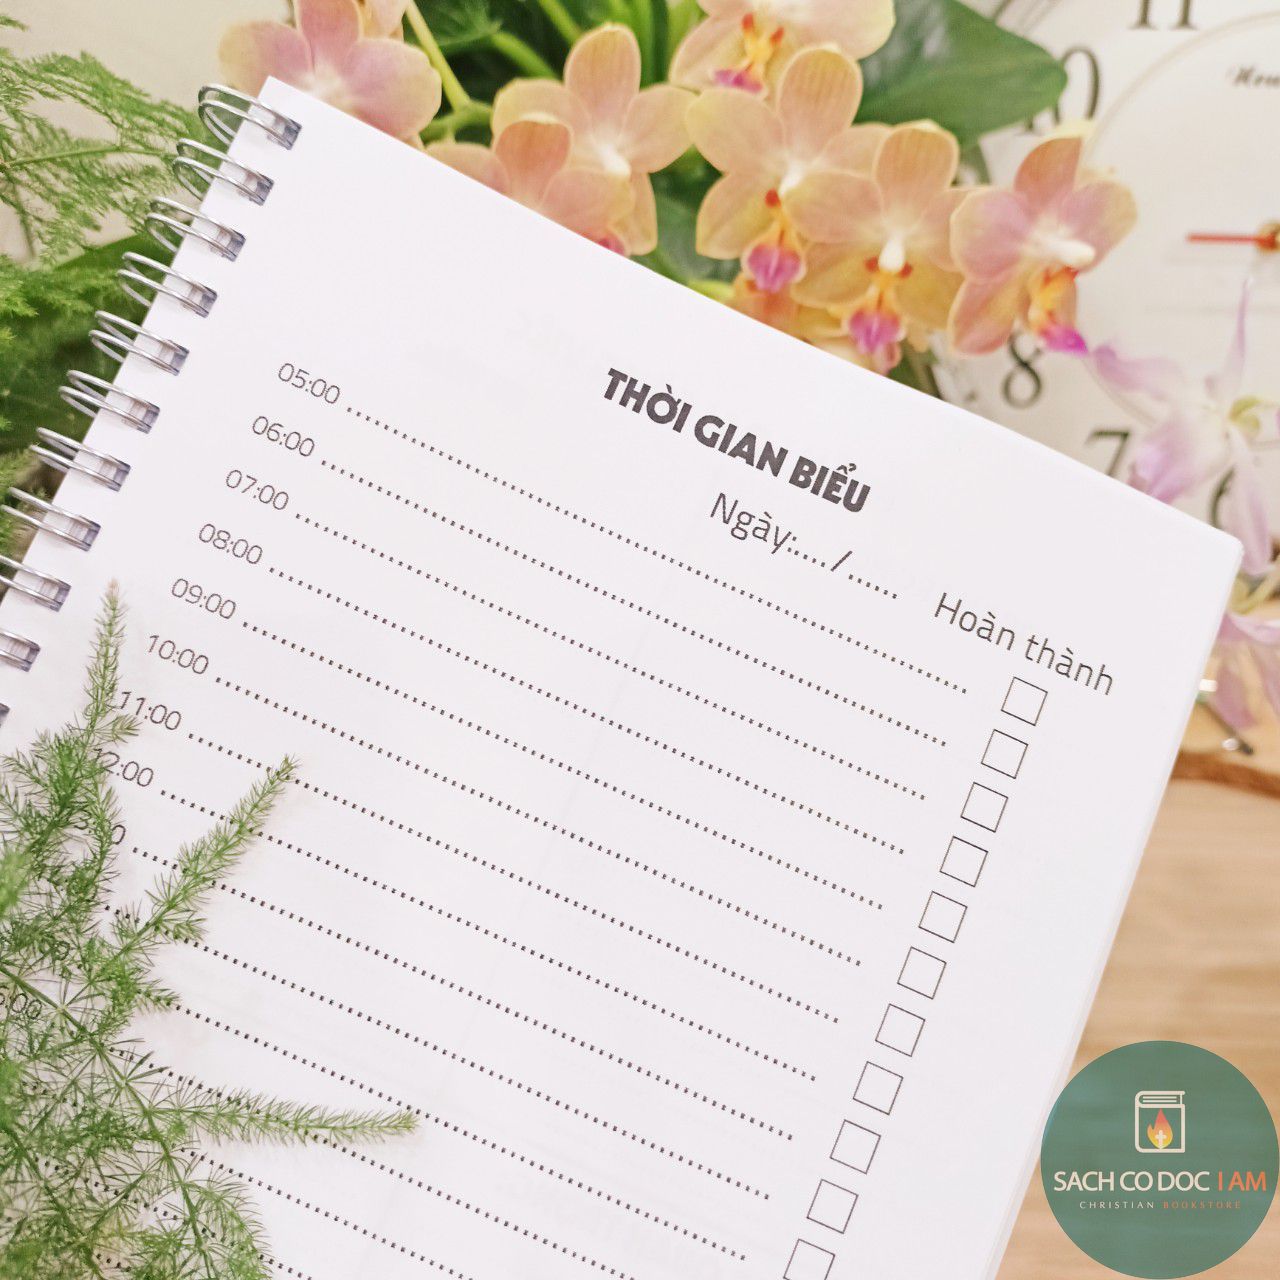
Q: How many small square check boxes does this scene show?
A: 11